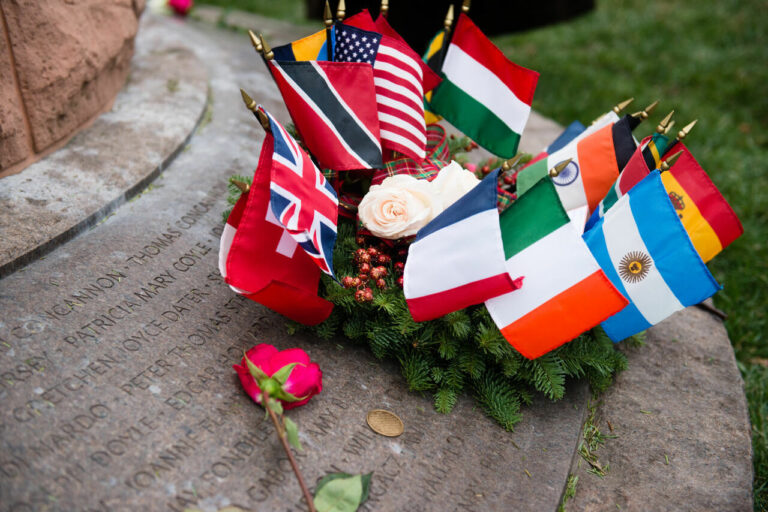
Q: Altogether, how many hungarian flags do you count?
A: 1